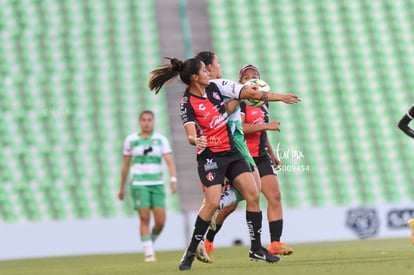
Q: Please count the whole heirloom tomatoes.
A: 0